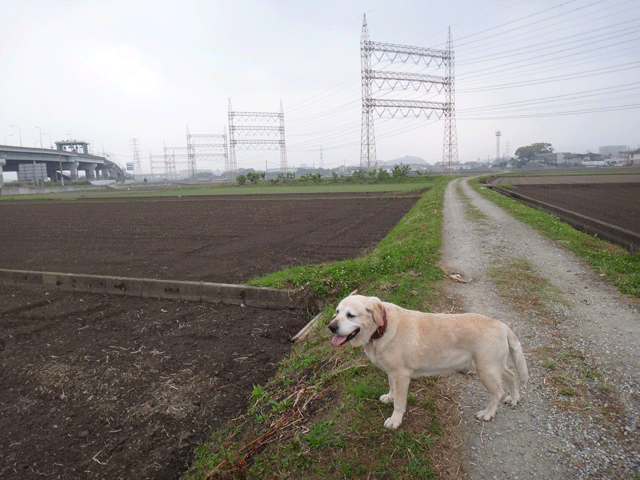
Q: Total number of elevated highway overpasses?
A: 1